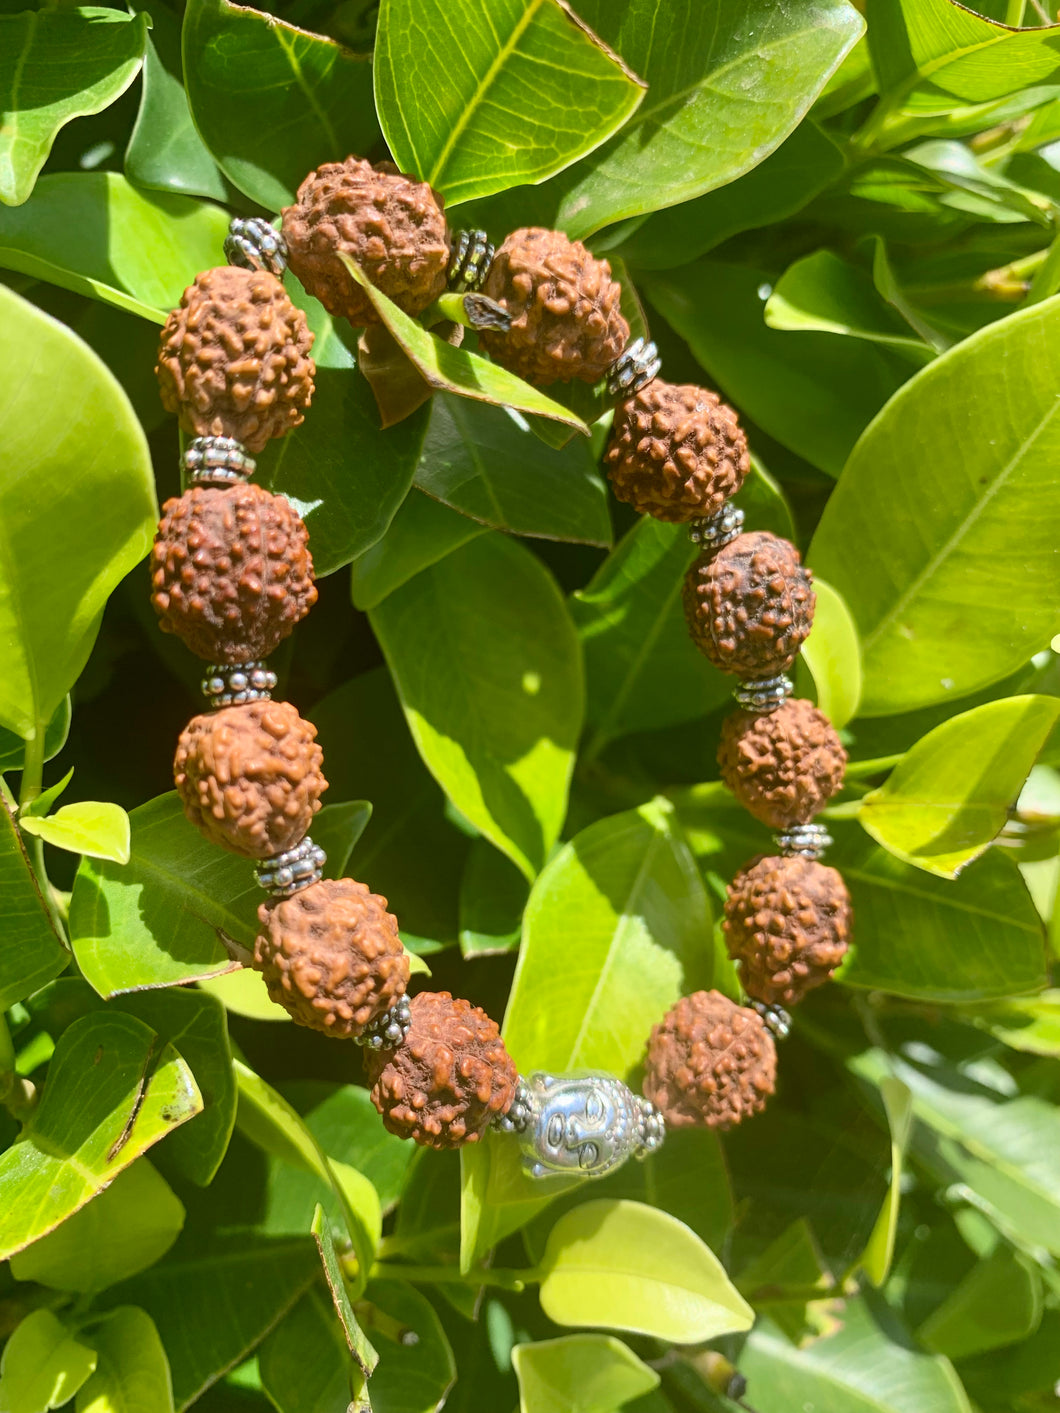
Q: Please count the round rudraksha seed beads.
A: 12